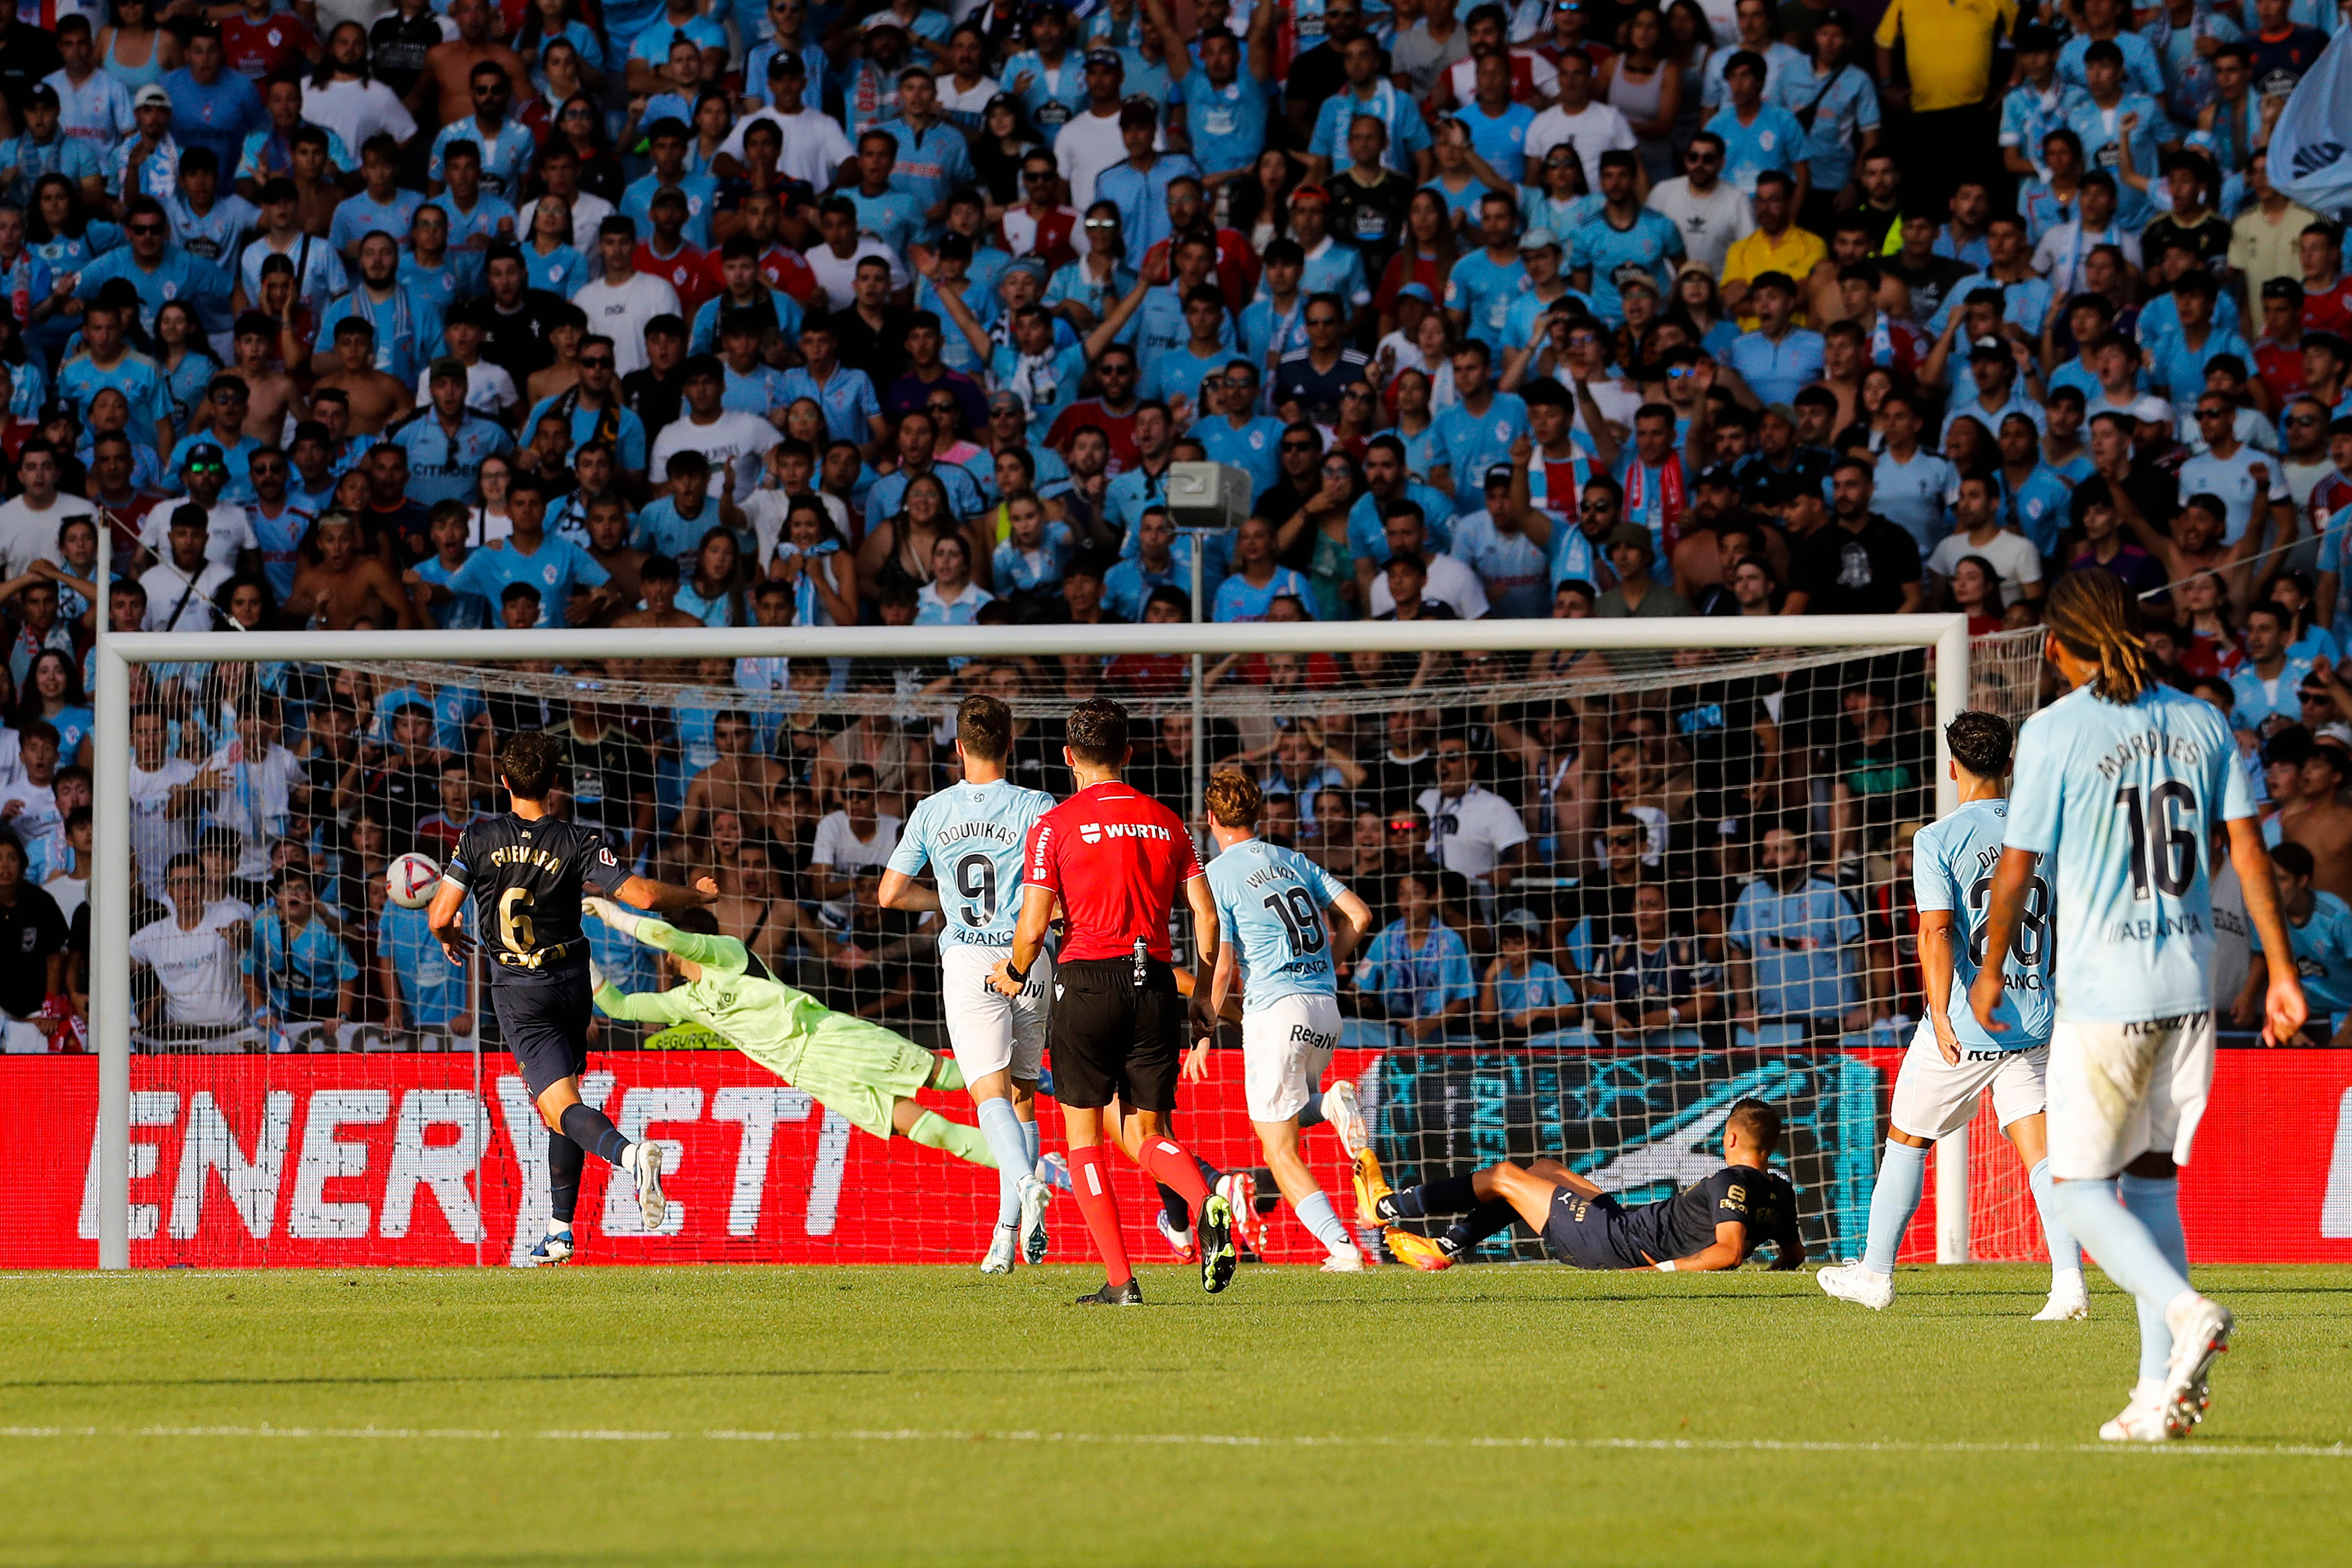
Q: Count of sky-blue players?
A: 4